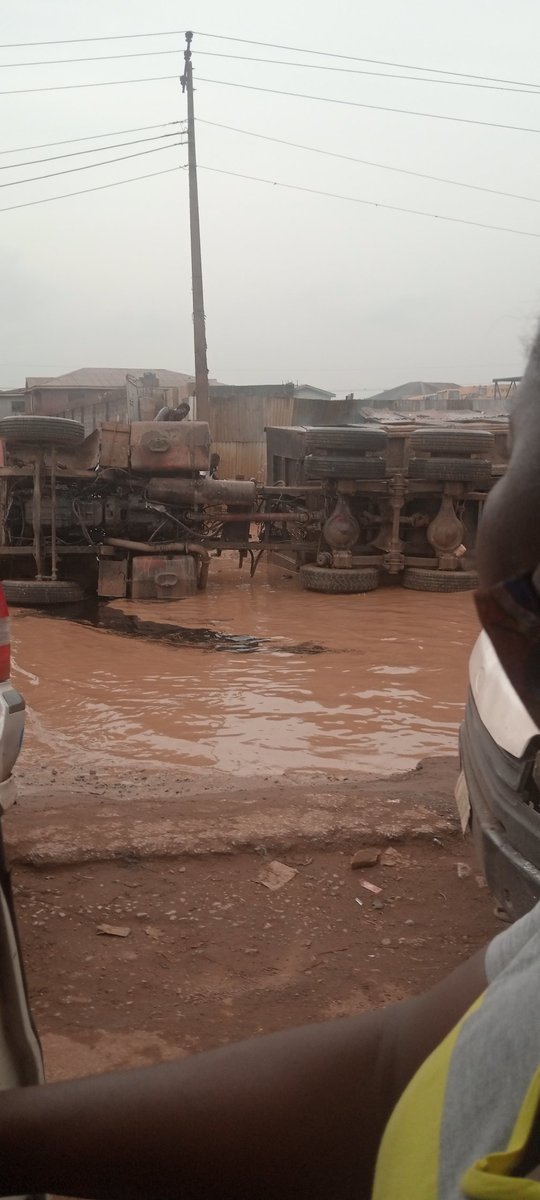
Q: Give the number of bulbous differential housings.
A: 2